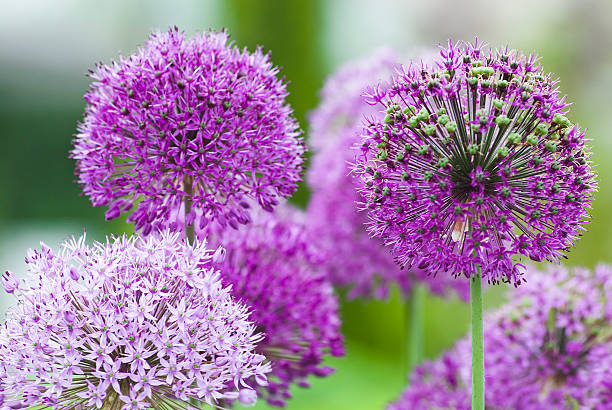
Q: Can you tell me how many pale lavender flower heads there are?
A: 1